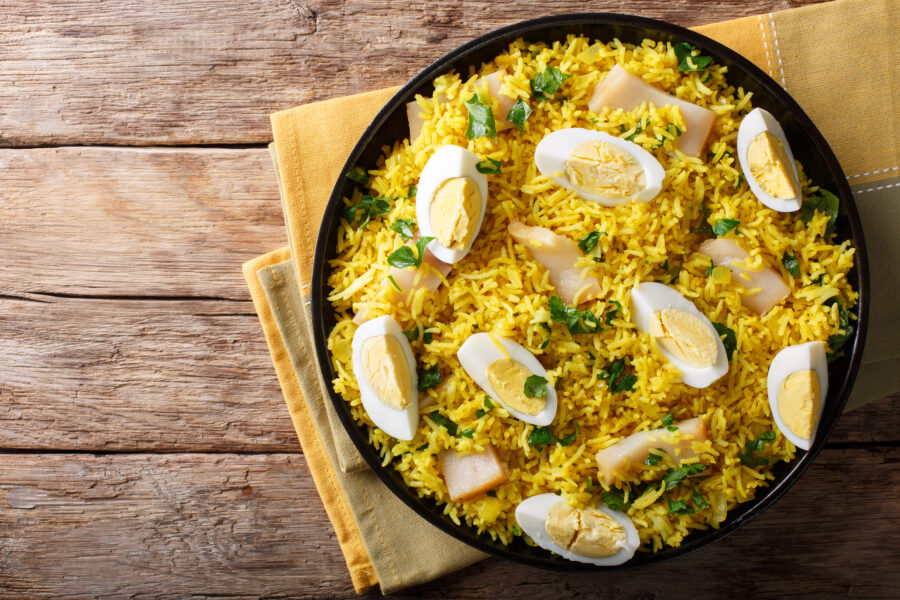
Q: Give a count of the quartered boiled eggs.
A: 8